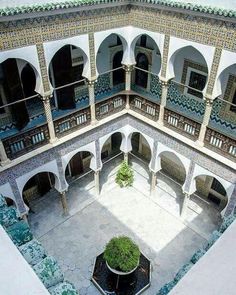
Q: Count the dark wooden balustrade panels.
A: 6